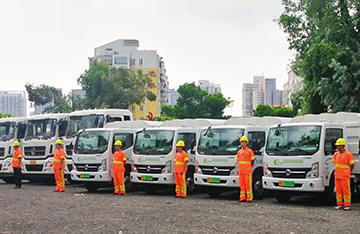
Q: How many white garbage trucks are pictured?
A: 7